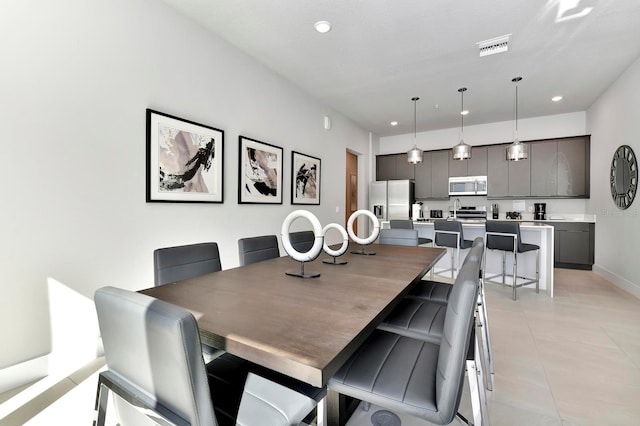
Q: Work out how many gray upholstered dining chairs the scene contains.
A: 8